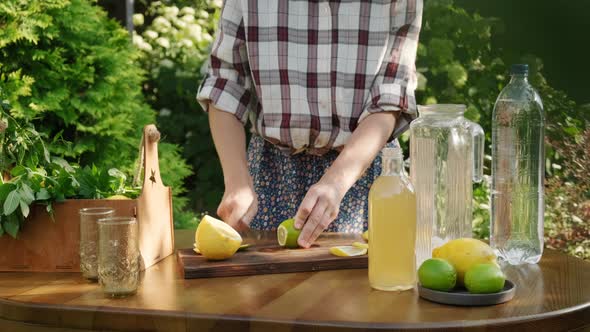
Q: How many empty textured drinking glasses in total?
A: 2